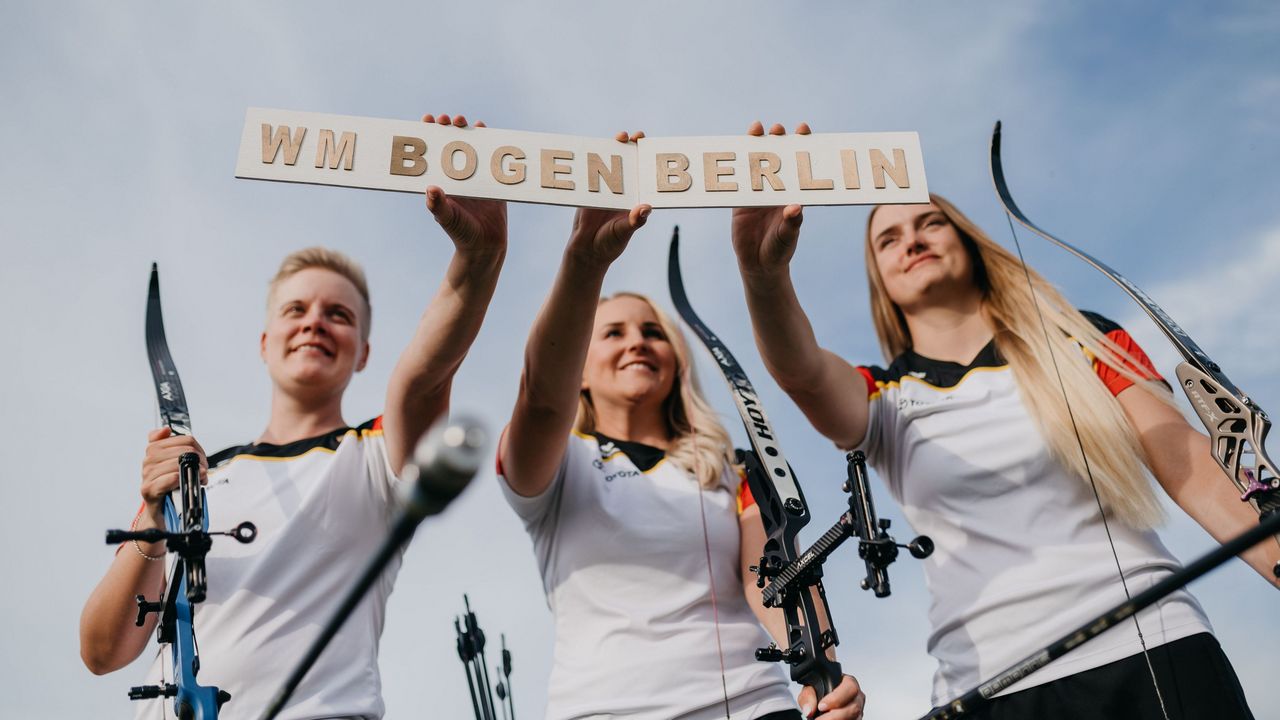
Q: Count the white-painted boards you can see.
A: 2